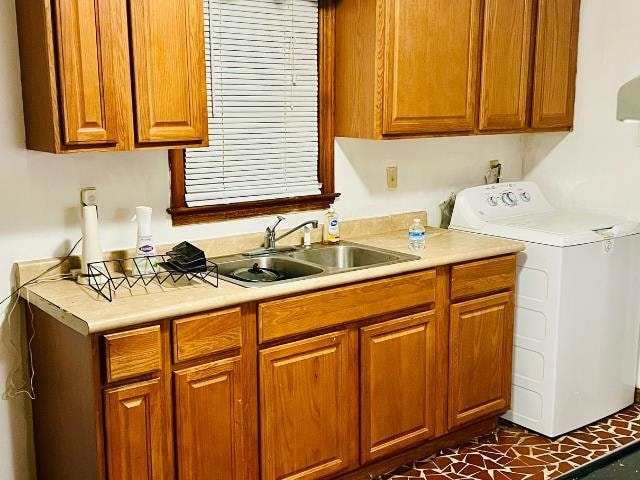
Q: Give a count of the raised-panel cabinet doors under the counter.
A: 5